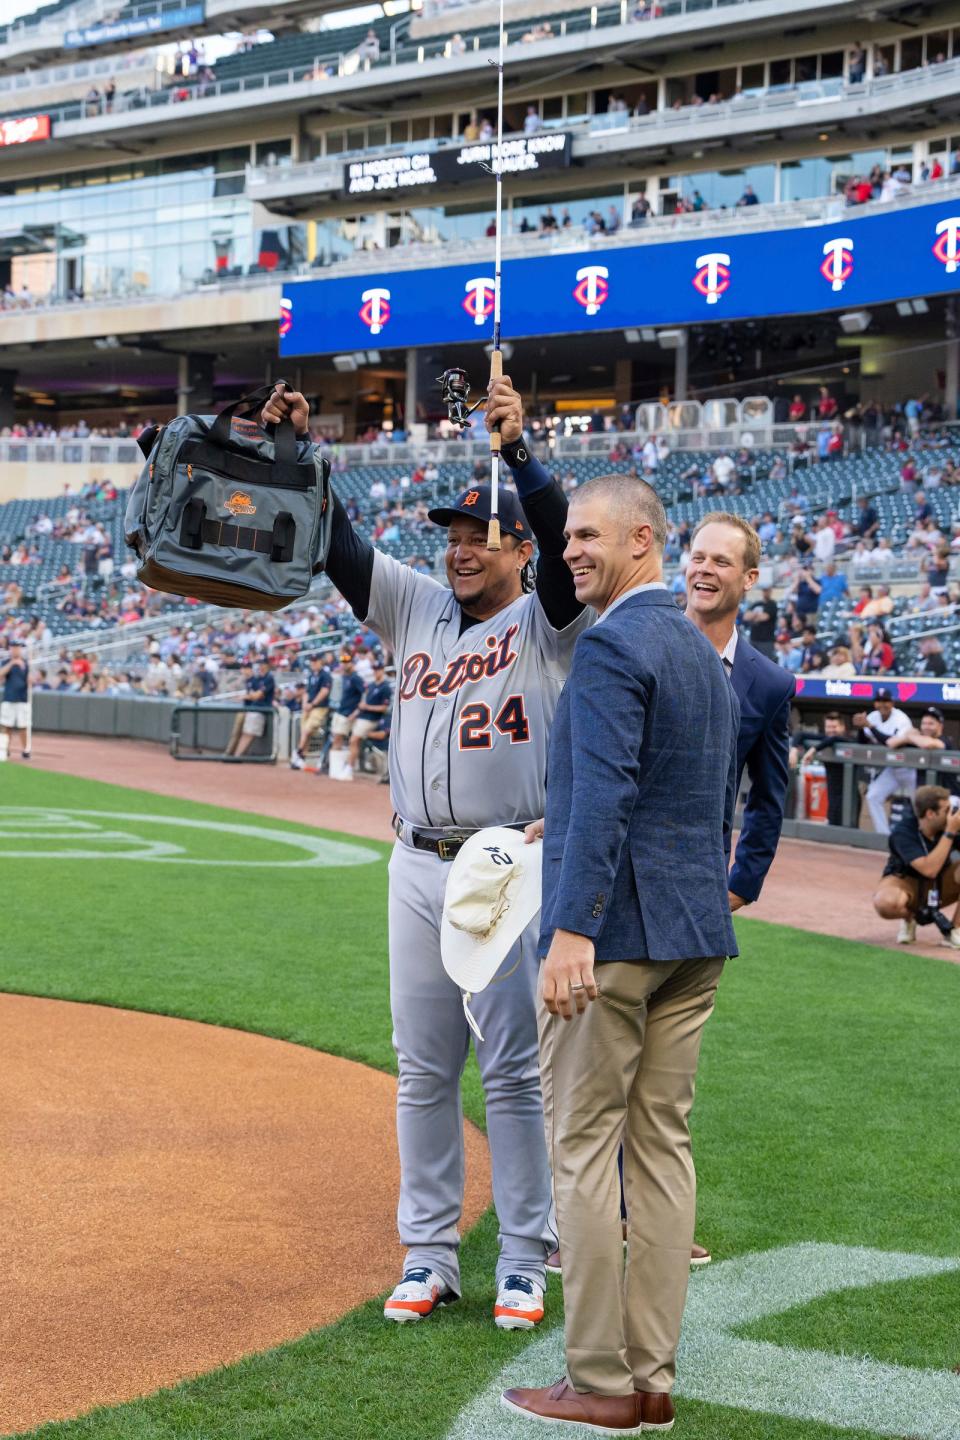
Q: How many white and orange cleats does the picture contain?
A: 2